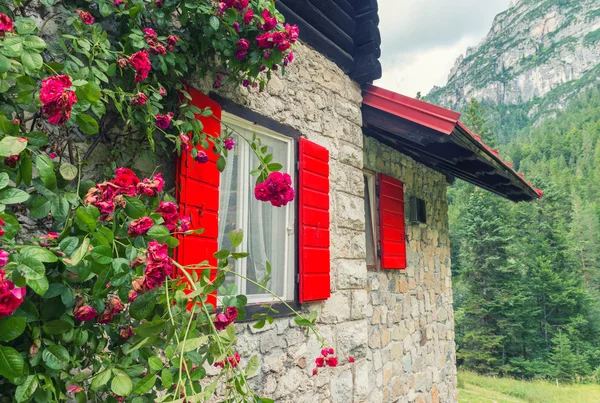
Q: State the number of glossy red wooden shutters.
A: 3